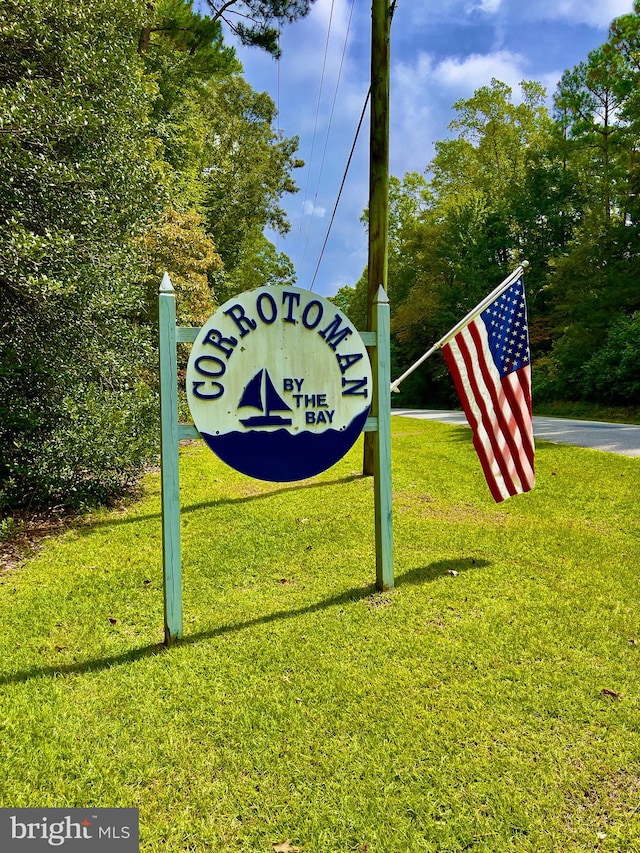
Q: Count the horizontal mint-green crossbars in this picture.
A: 2